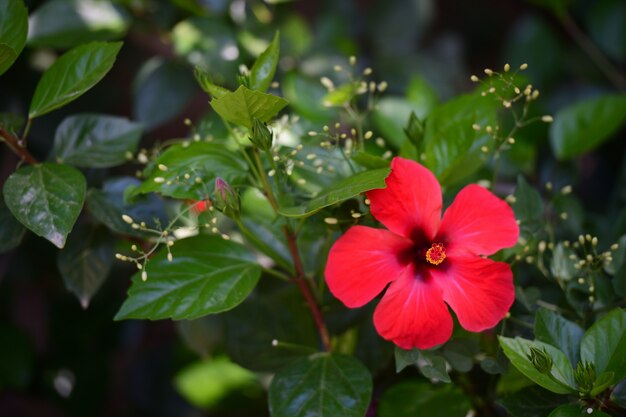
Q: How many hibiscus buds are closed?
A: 5